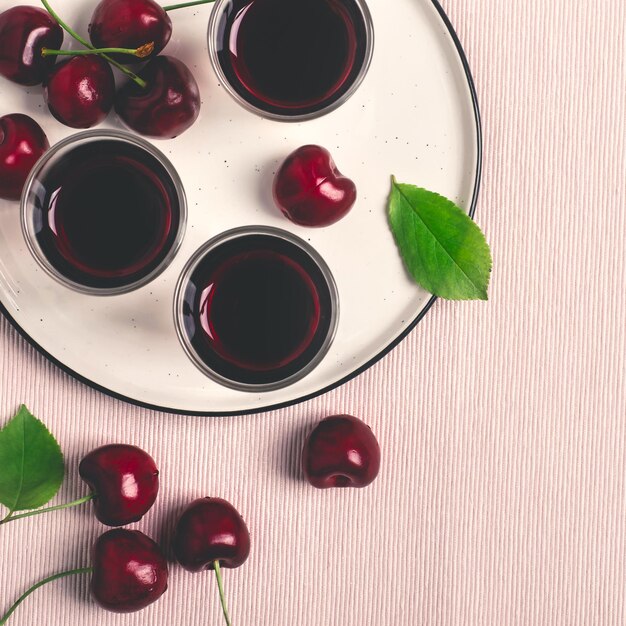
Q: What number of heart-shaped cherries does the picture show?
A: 1